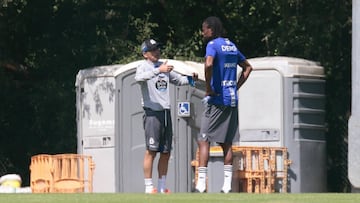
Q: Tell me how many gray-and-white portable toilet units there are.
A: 3